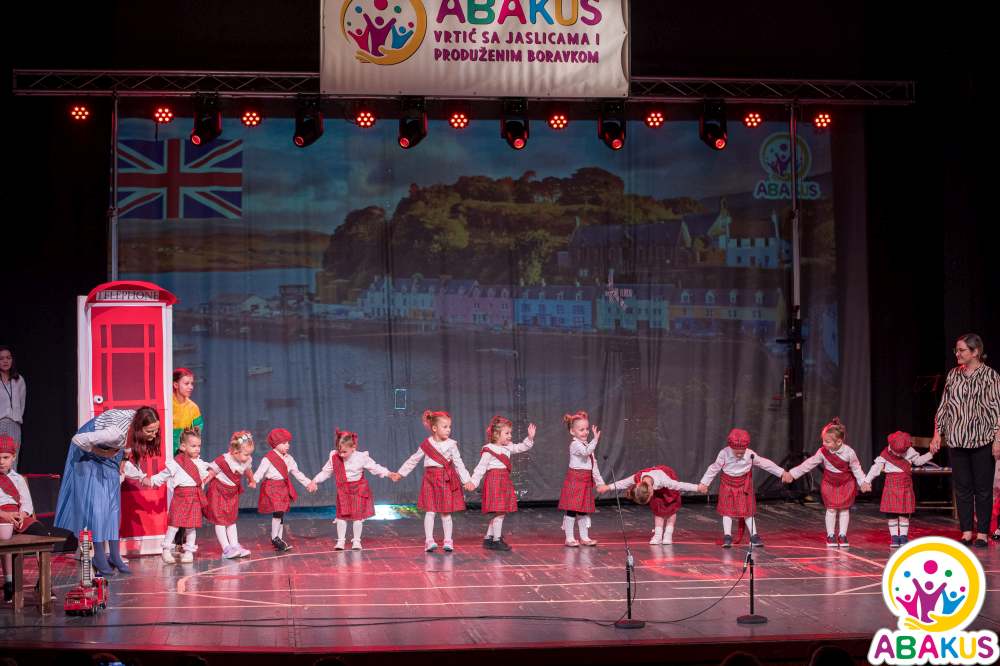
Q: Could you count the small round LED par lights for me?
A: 9